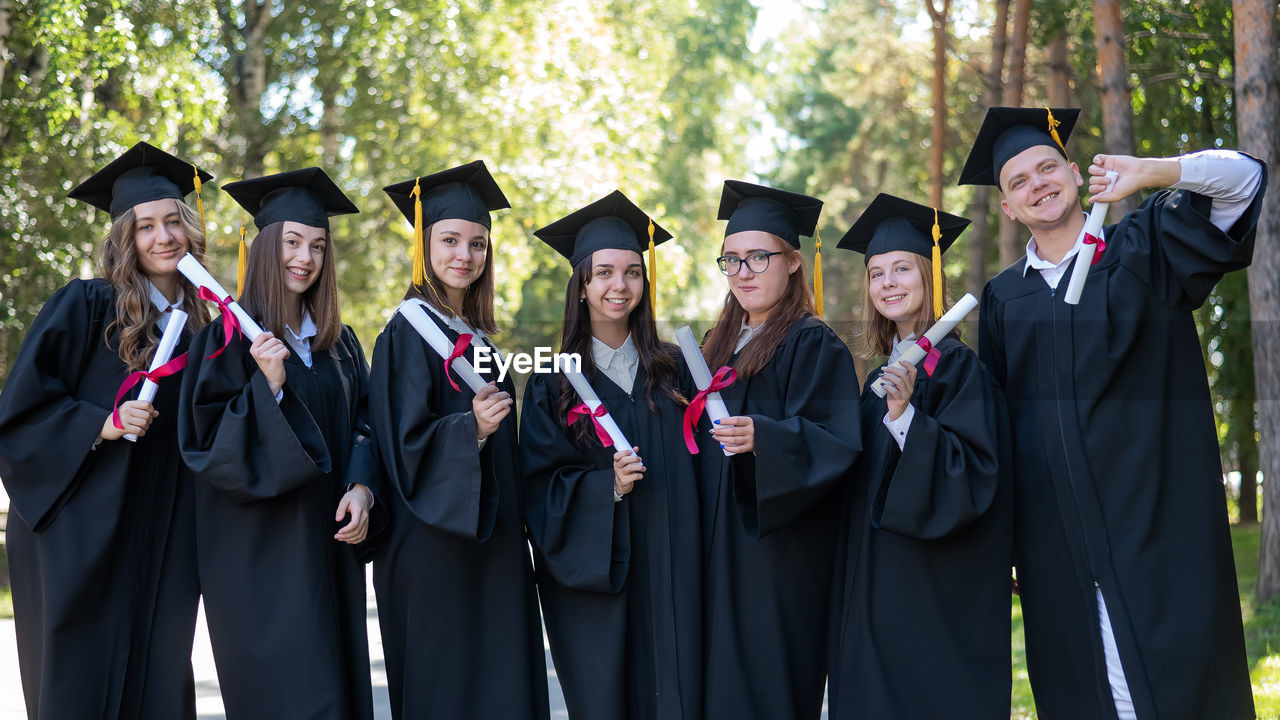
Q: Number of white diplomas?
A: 7